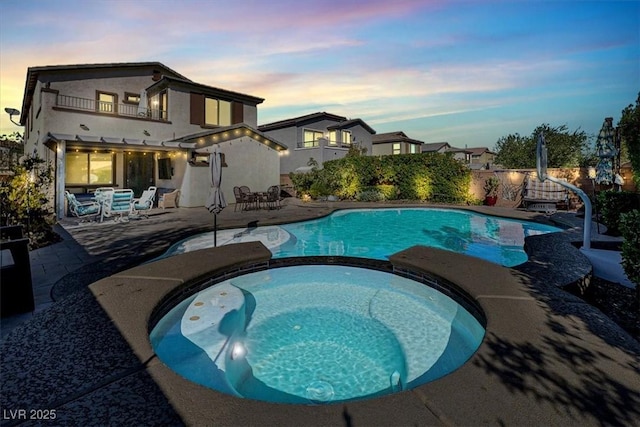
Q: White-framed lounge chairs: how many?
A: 4